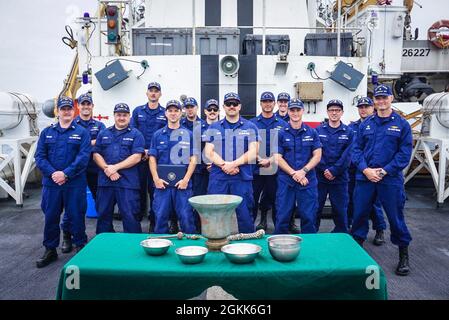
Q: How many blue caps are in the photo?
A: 14